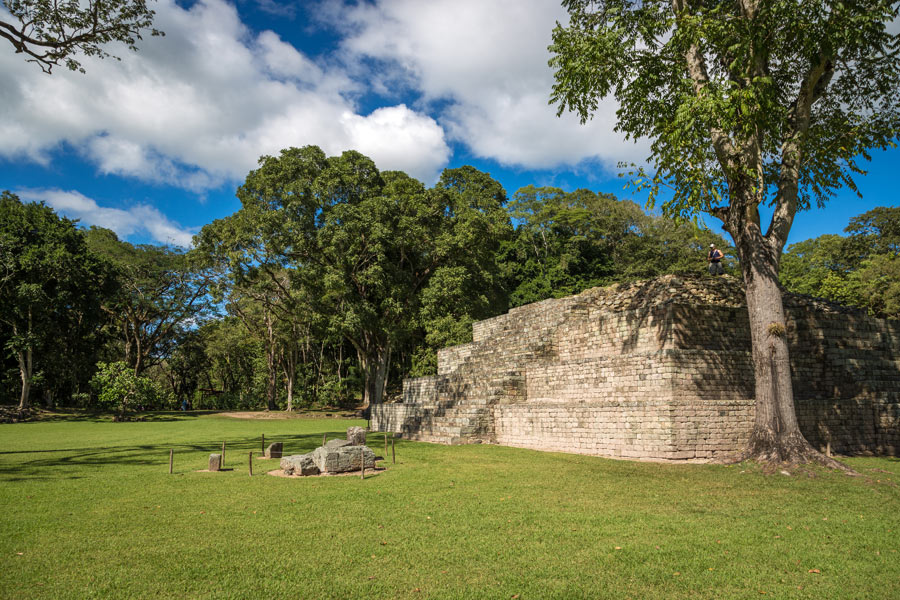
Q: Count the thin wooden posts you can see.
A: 8